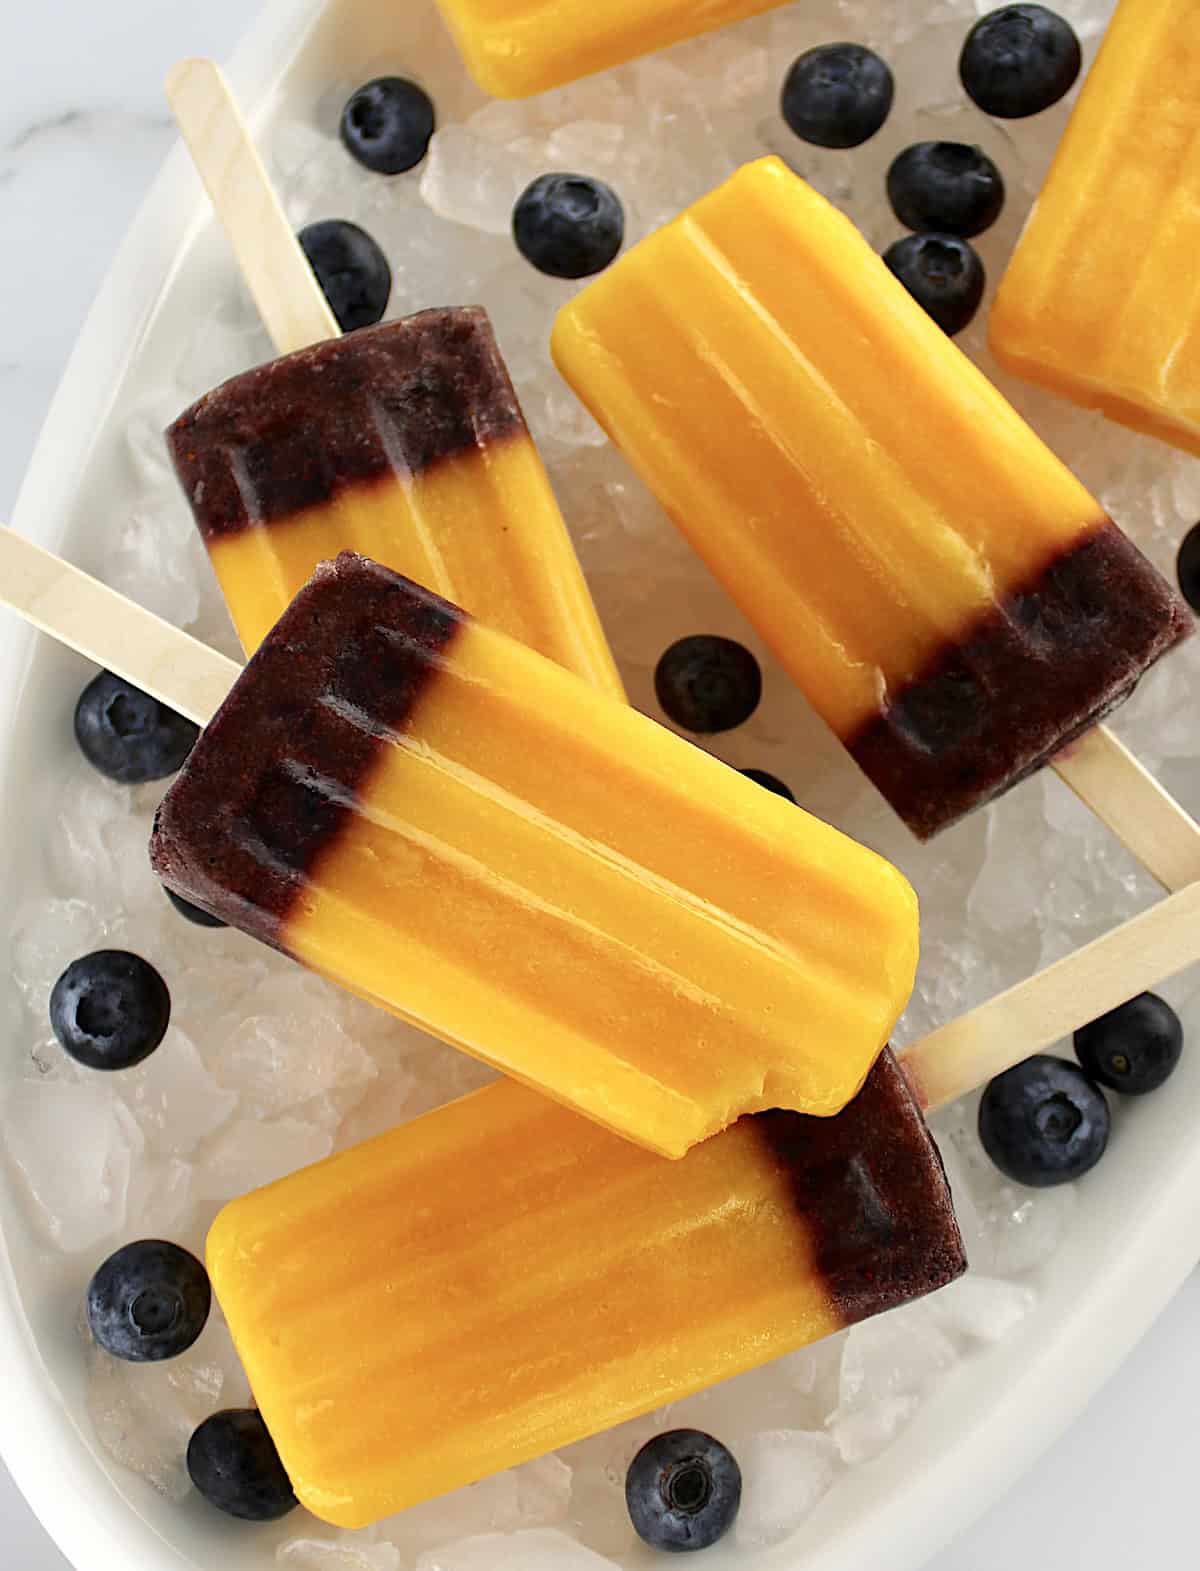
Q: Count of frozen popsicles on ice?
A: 6